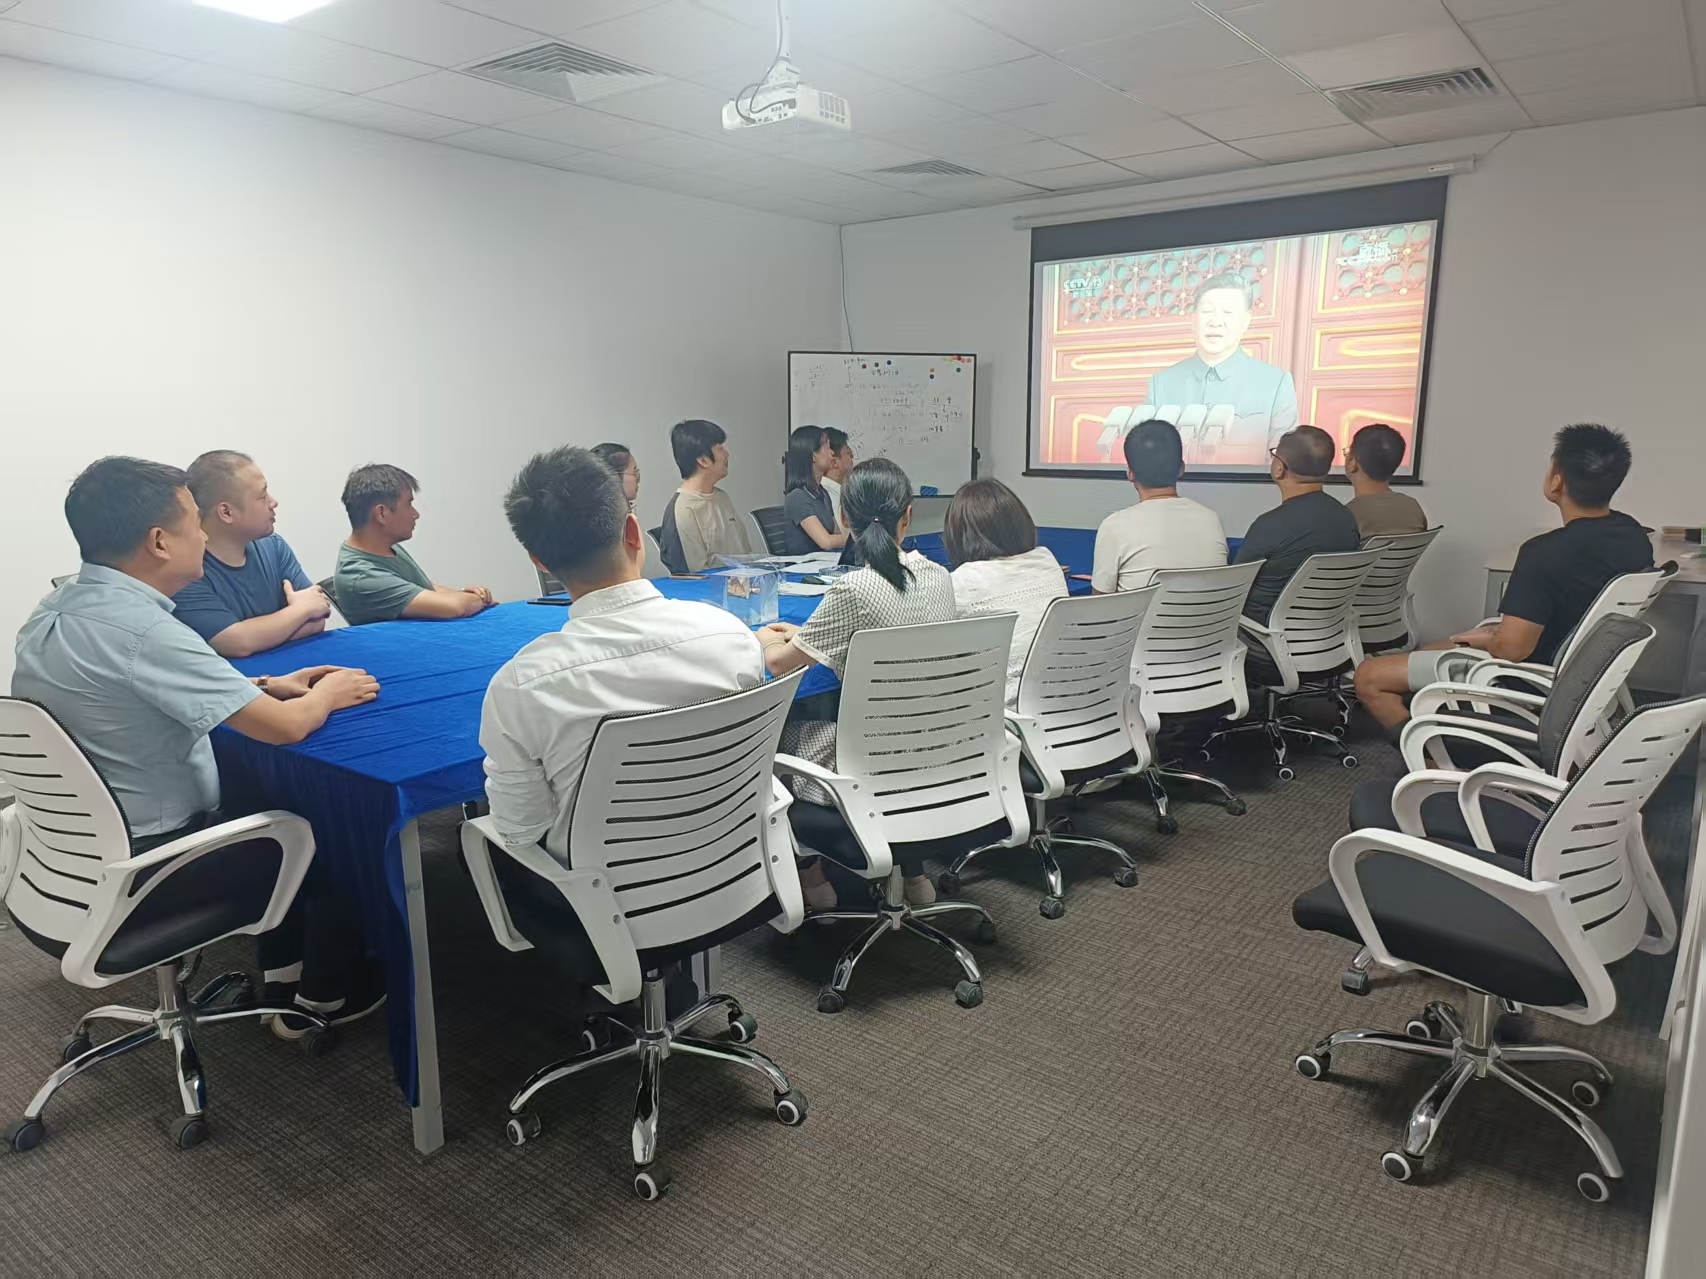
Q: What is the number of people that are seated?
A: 14